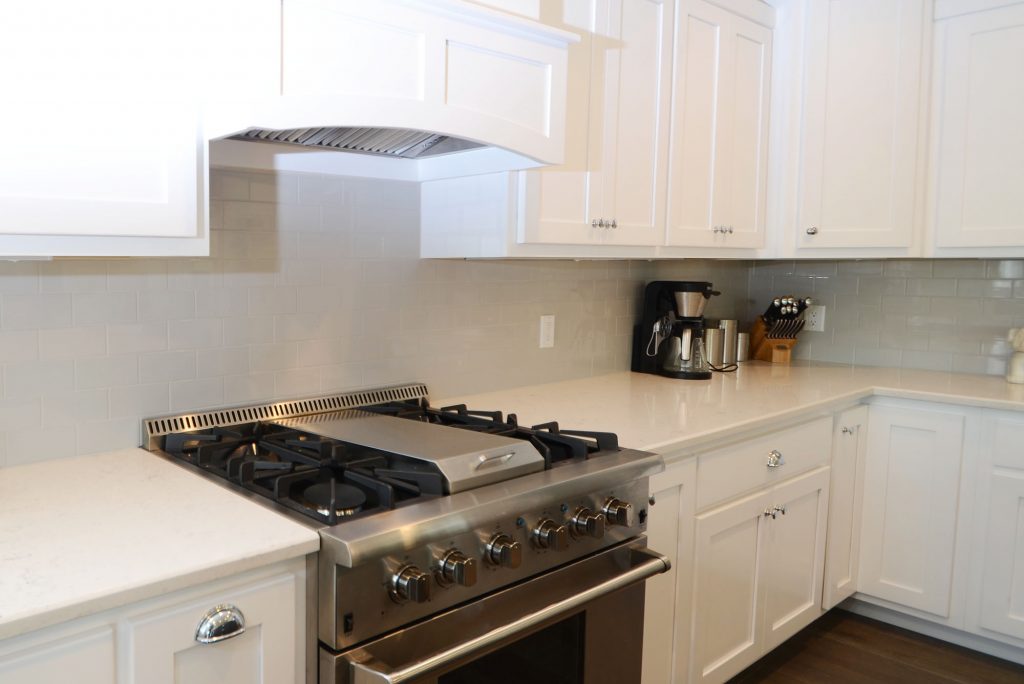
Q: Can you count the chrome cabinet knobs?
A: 9